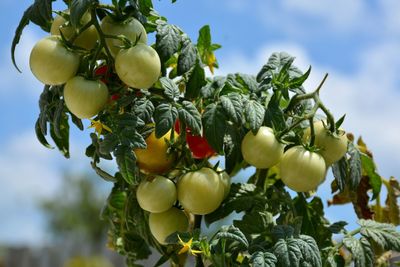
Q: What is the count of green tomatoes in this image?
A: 12